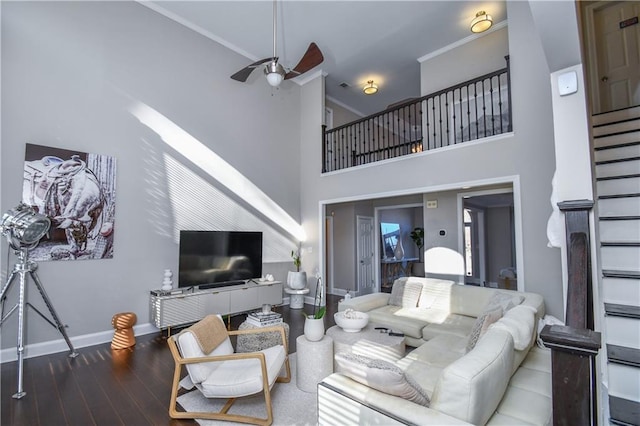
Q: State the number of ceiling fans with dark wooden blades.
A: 1